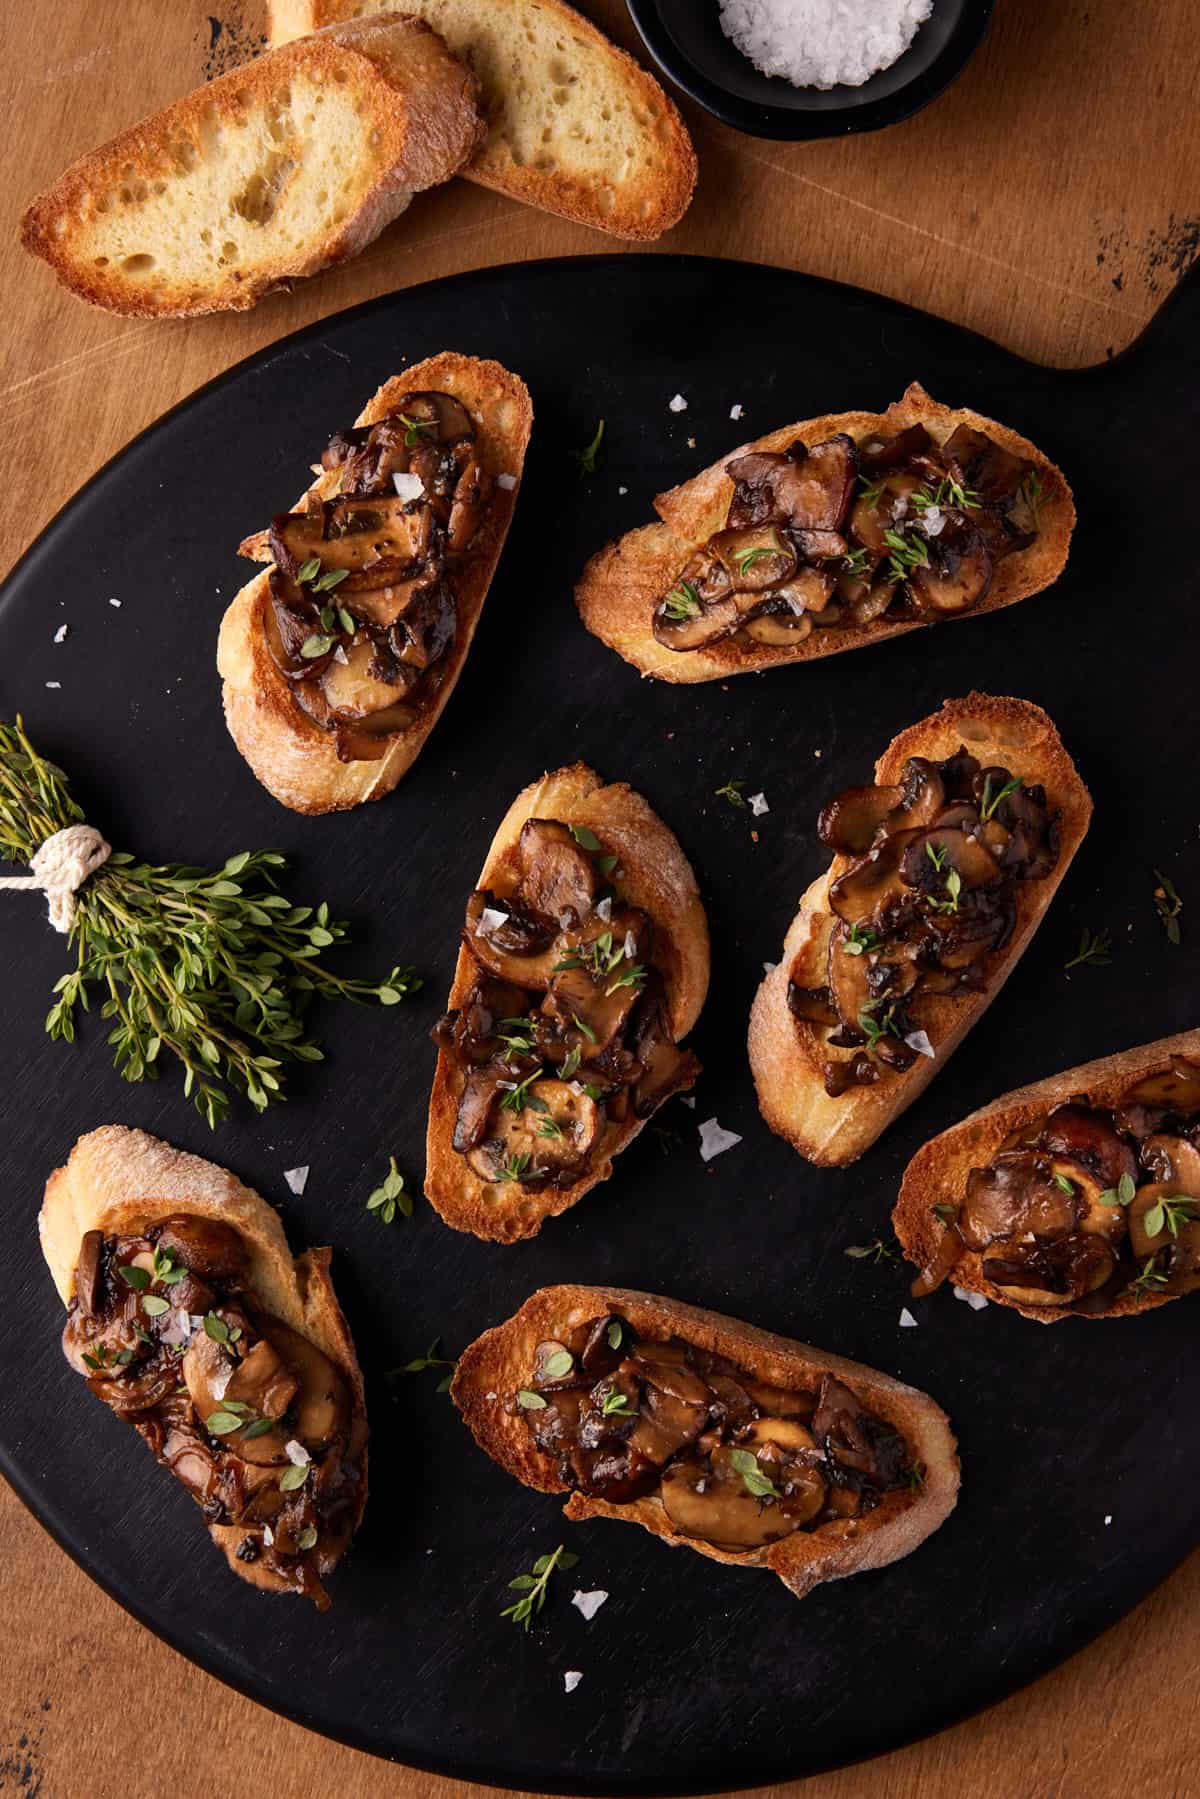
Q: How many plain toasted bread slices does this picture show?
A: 2